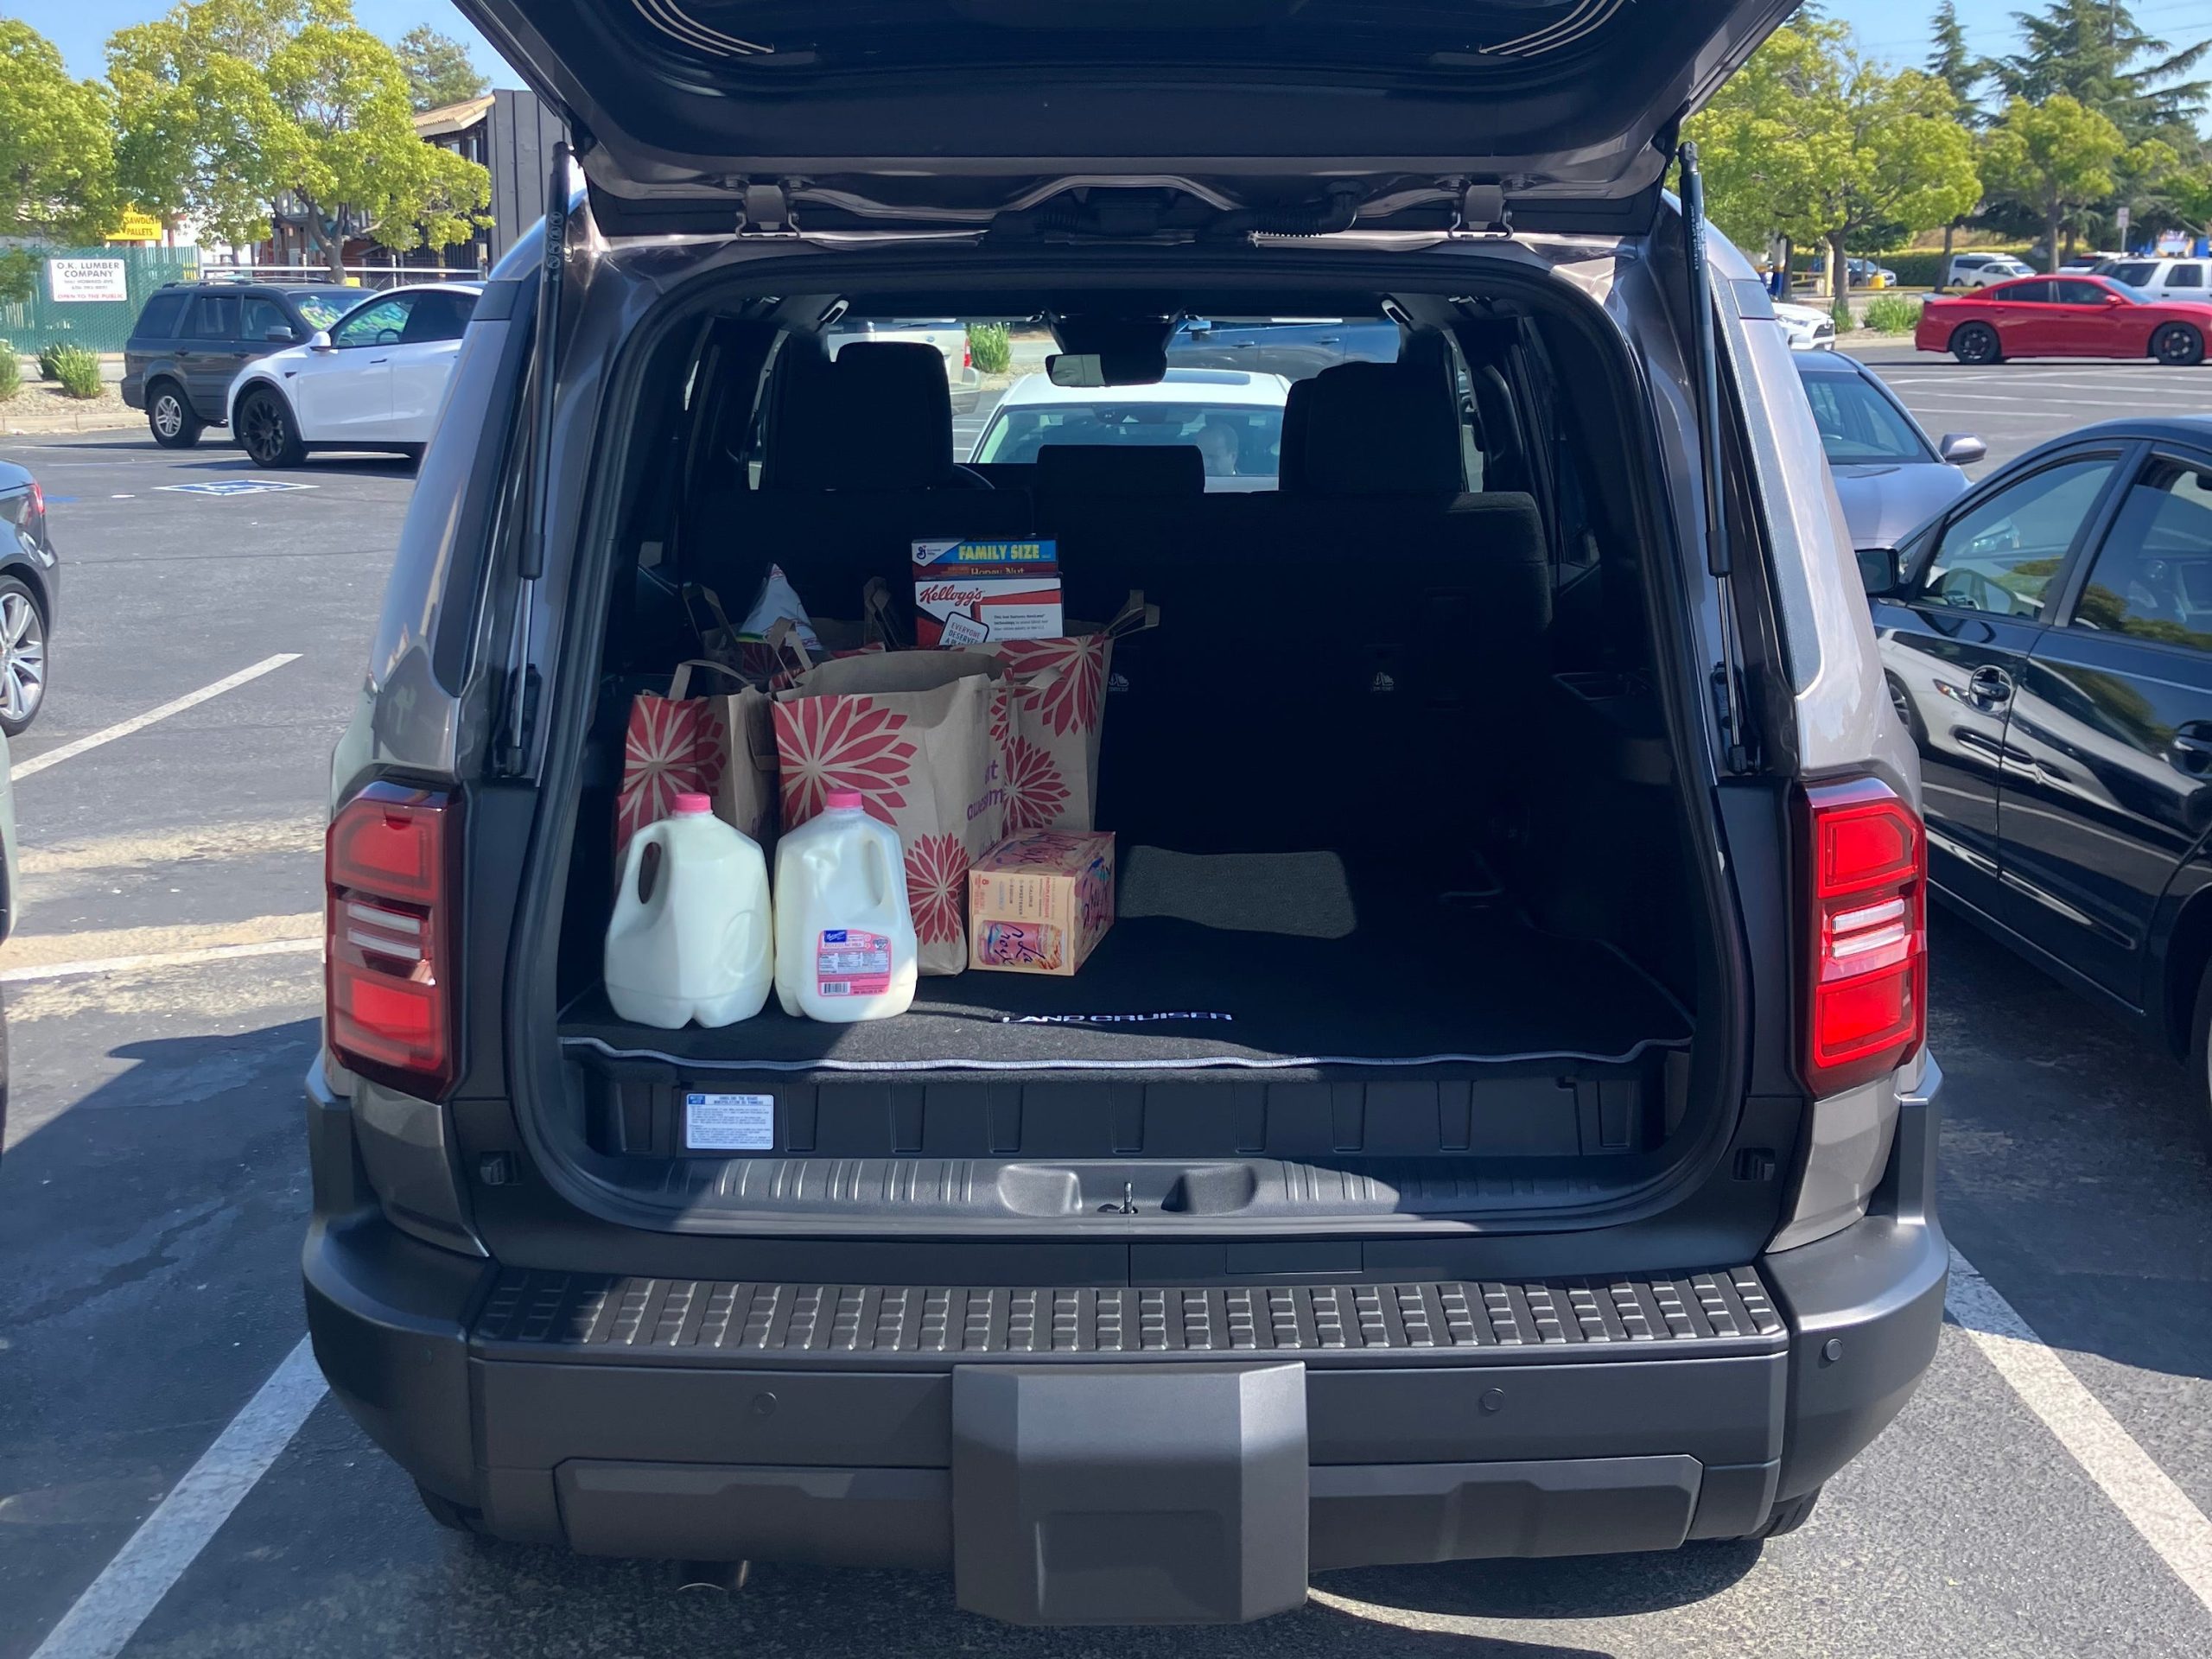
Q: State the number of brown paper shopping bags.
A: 4